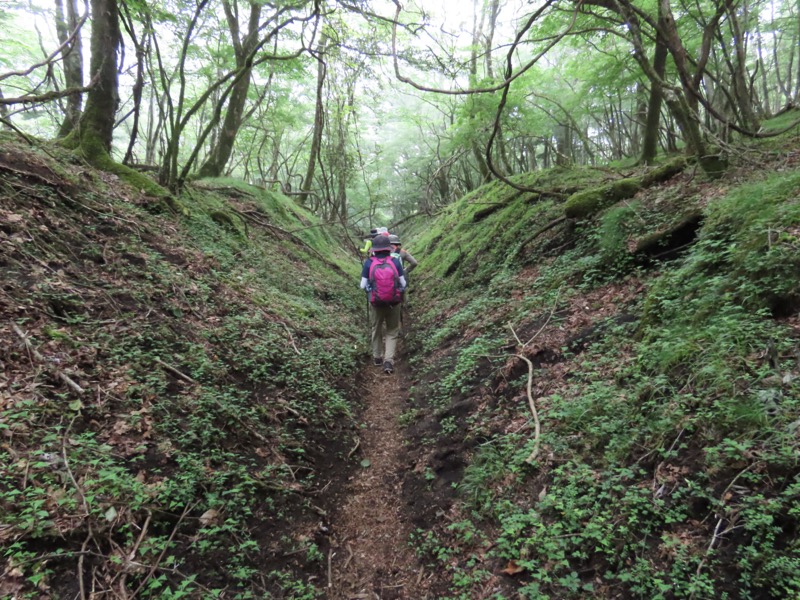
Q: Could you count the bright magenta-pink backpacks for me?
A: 1